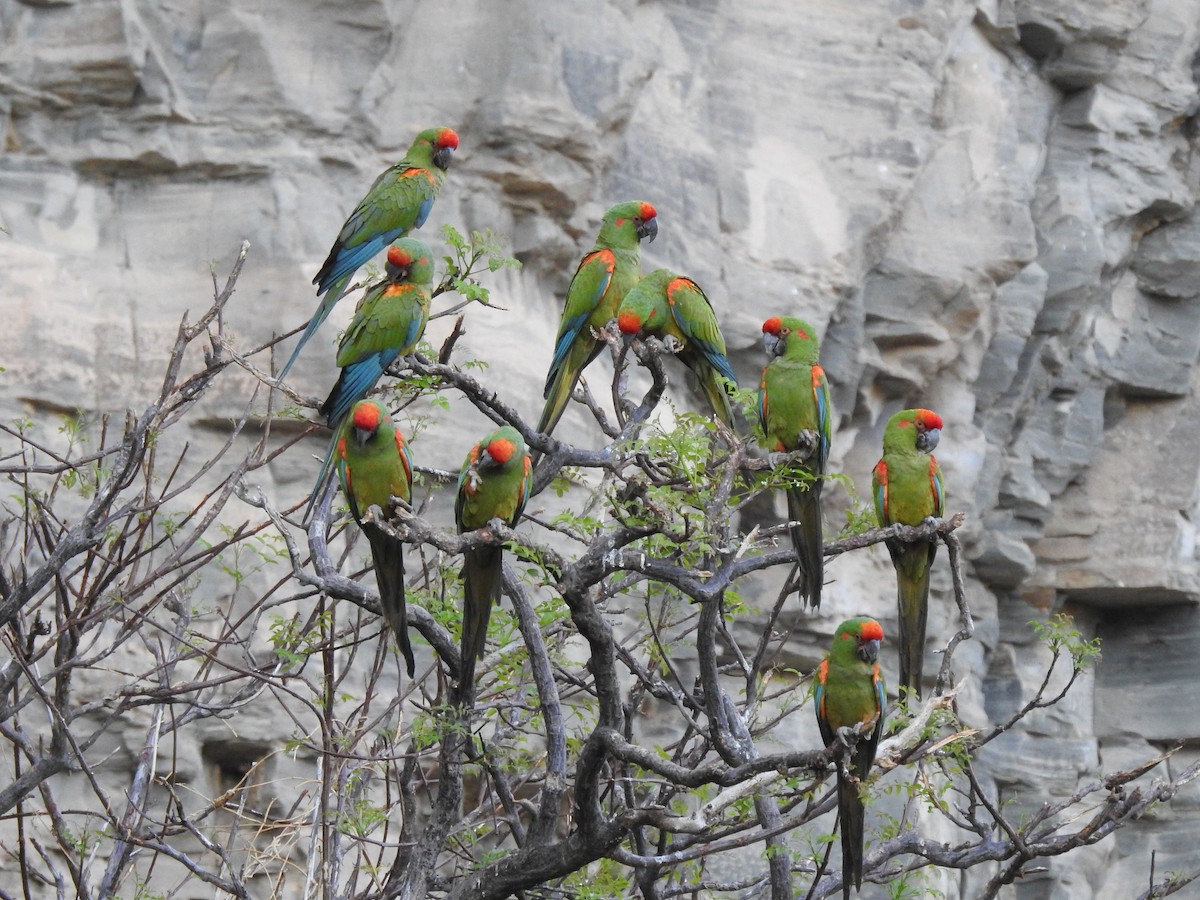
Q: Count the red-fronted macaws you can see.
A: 9